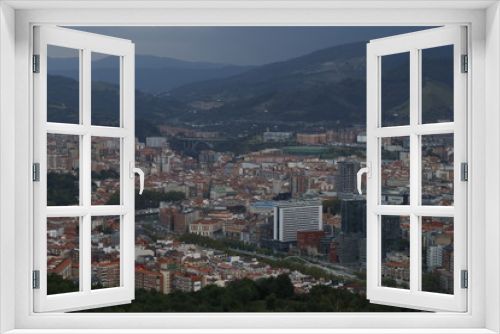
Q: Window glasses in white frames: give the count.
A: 12